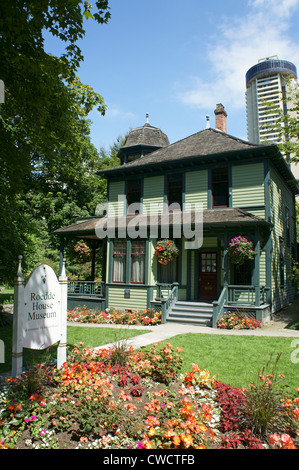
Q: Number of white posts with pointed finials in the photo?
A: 2